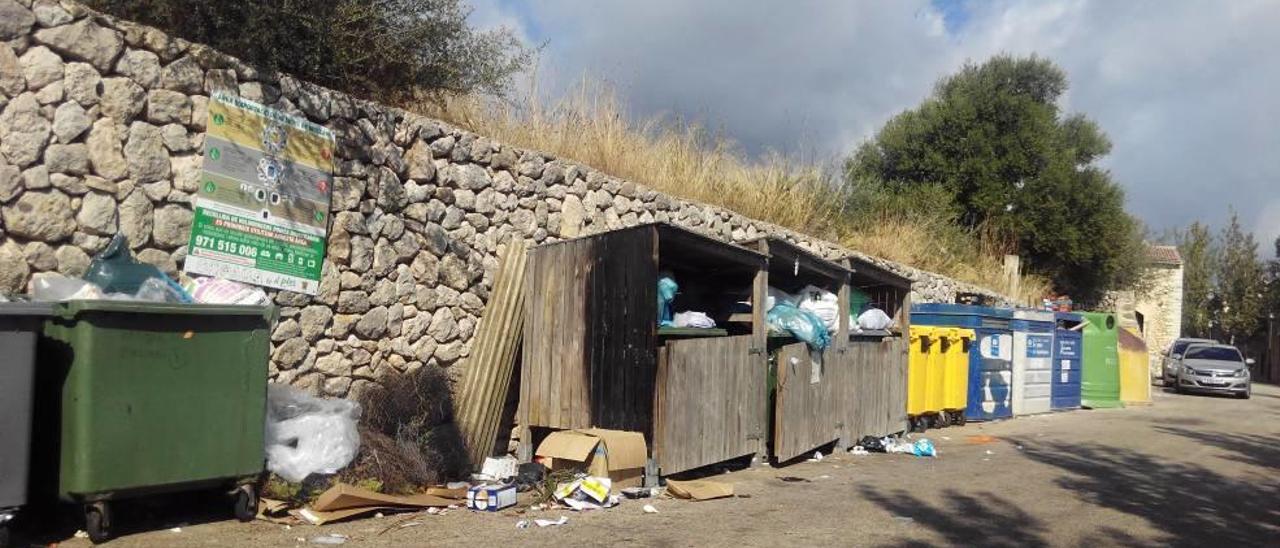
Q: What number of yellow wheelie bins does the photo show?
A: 3